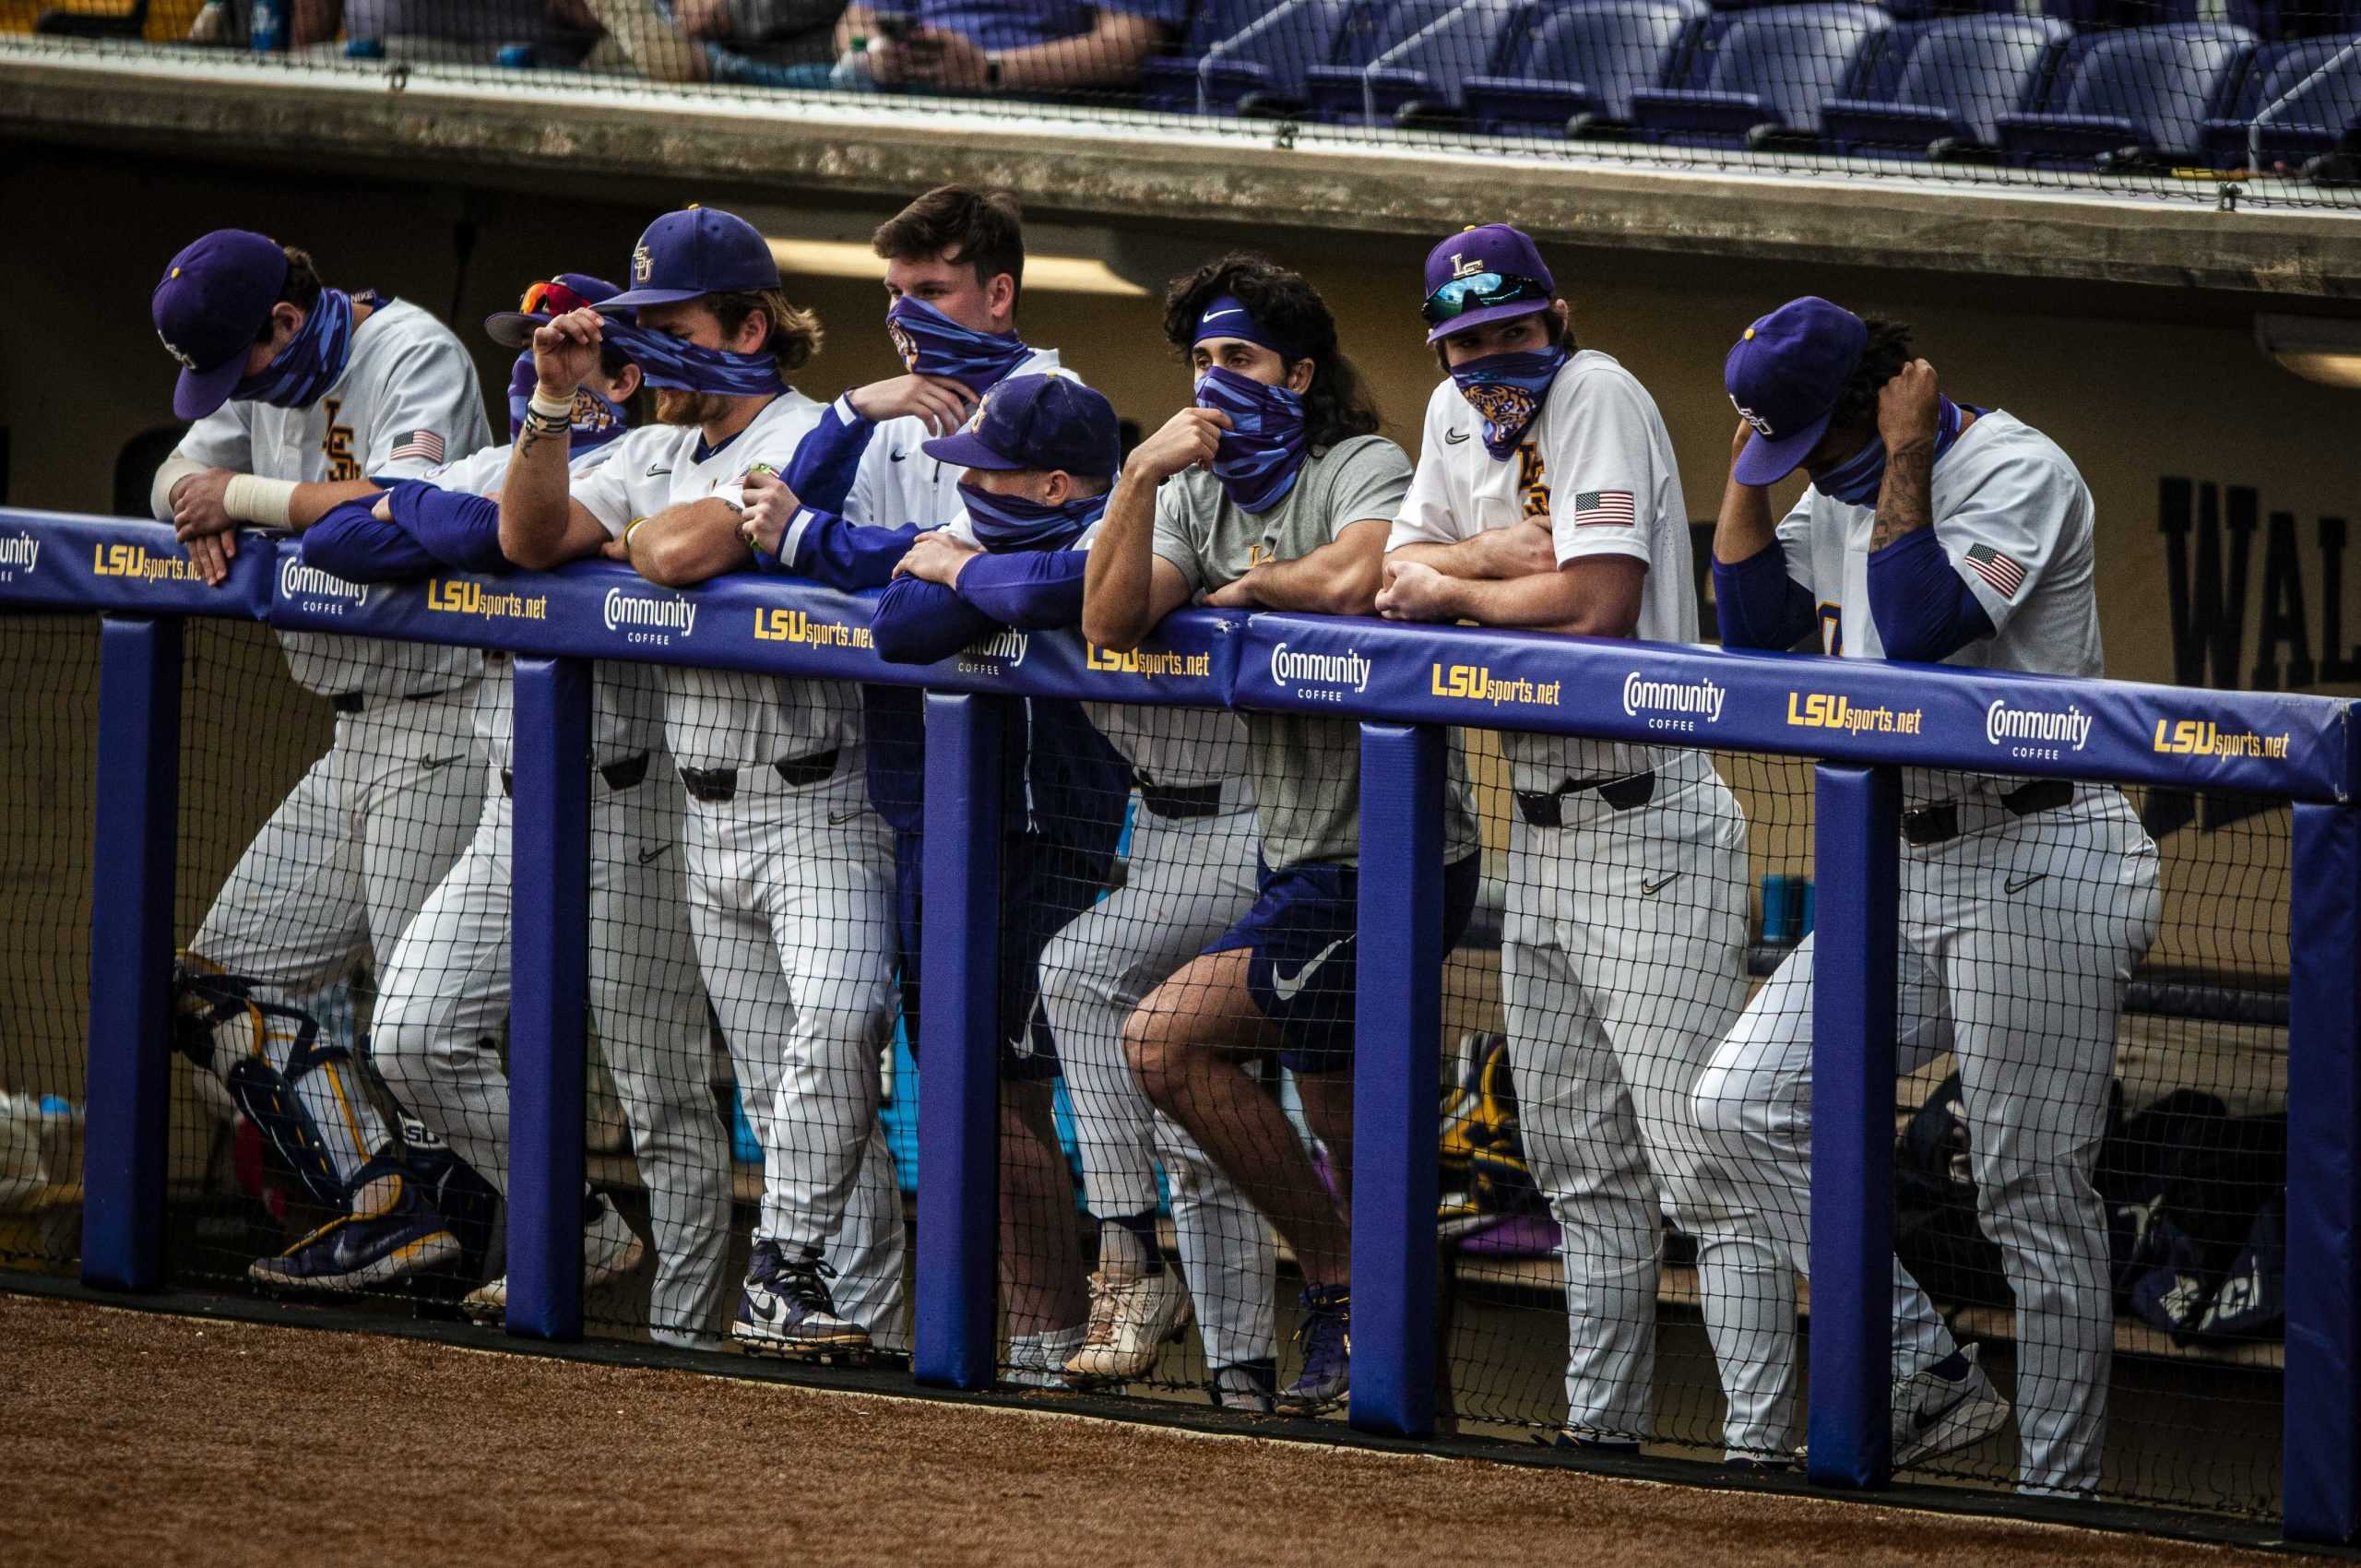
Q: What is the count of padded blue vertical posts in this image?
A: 6